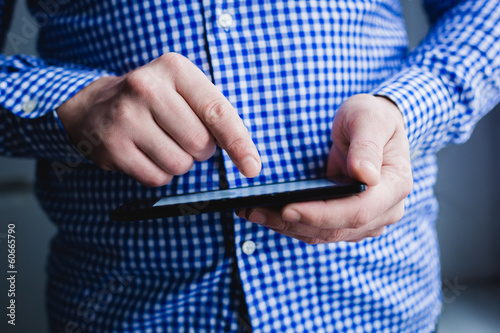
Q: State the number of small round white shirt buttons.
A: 3